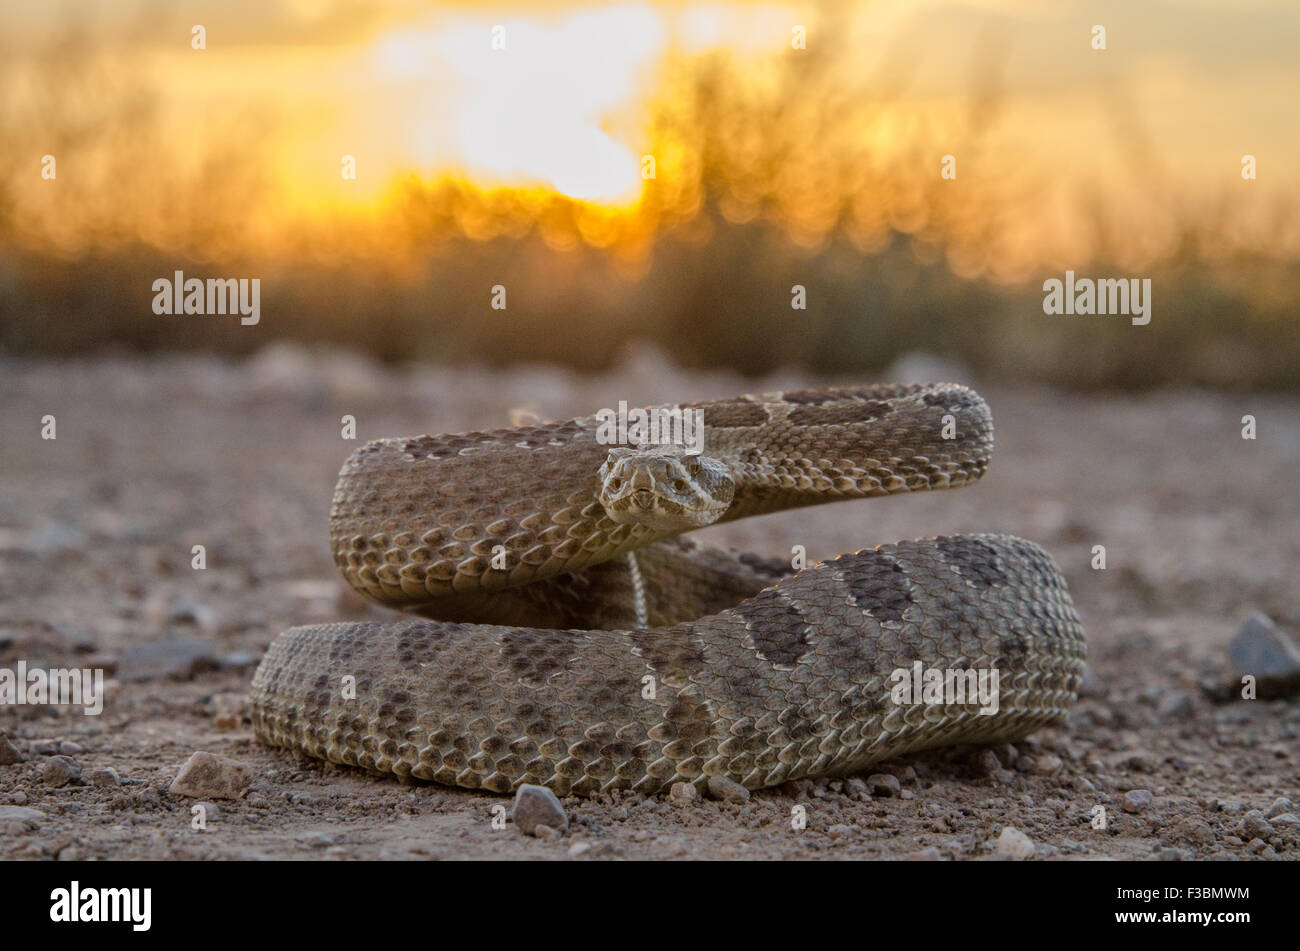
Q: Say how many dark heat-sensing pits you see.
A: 2